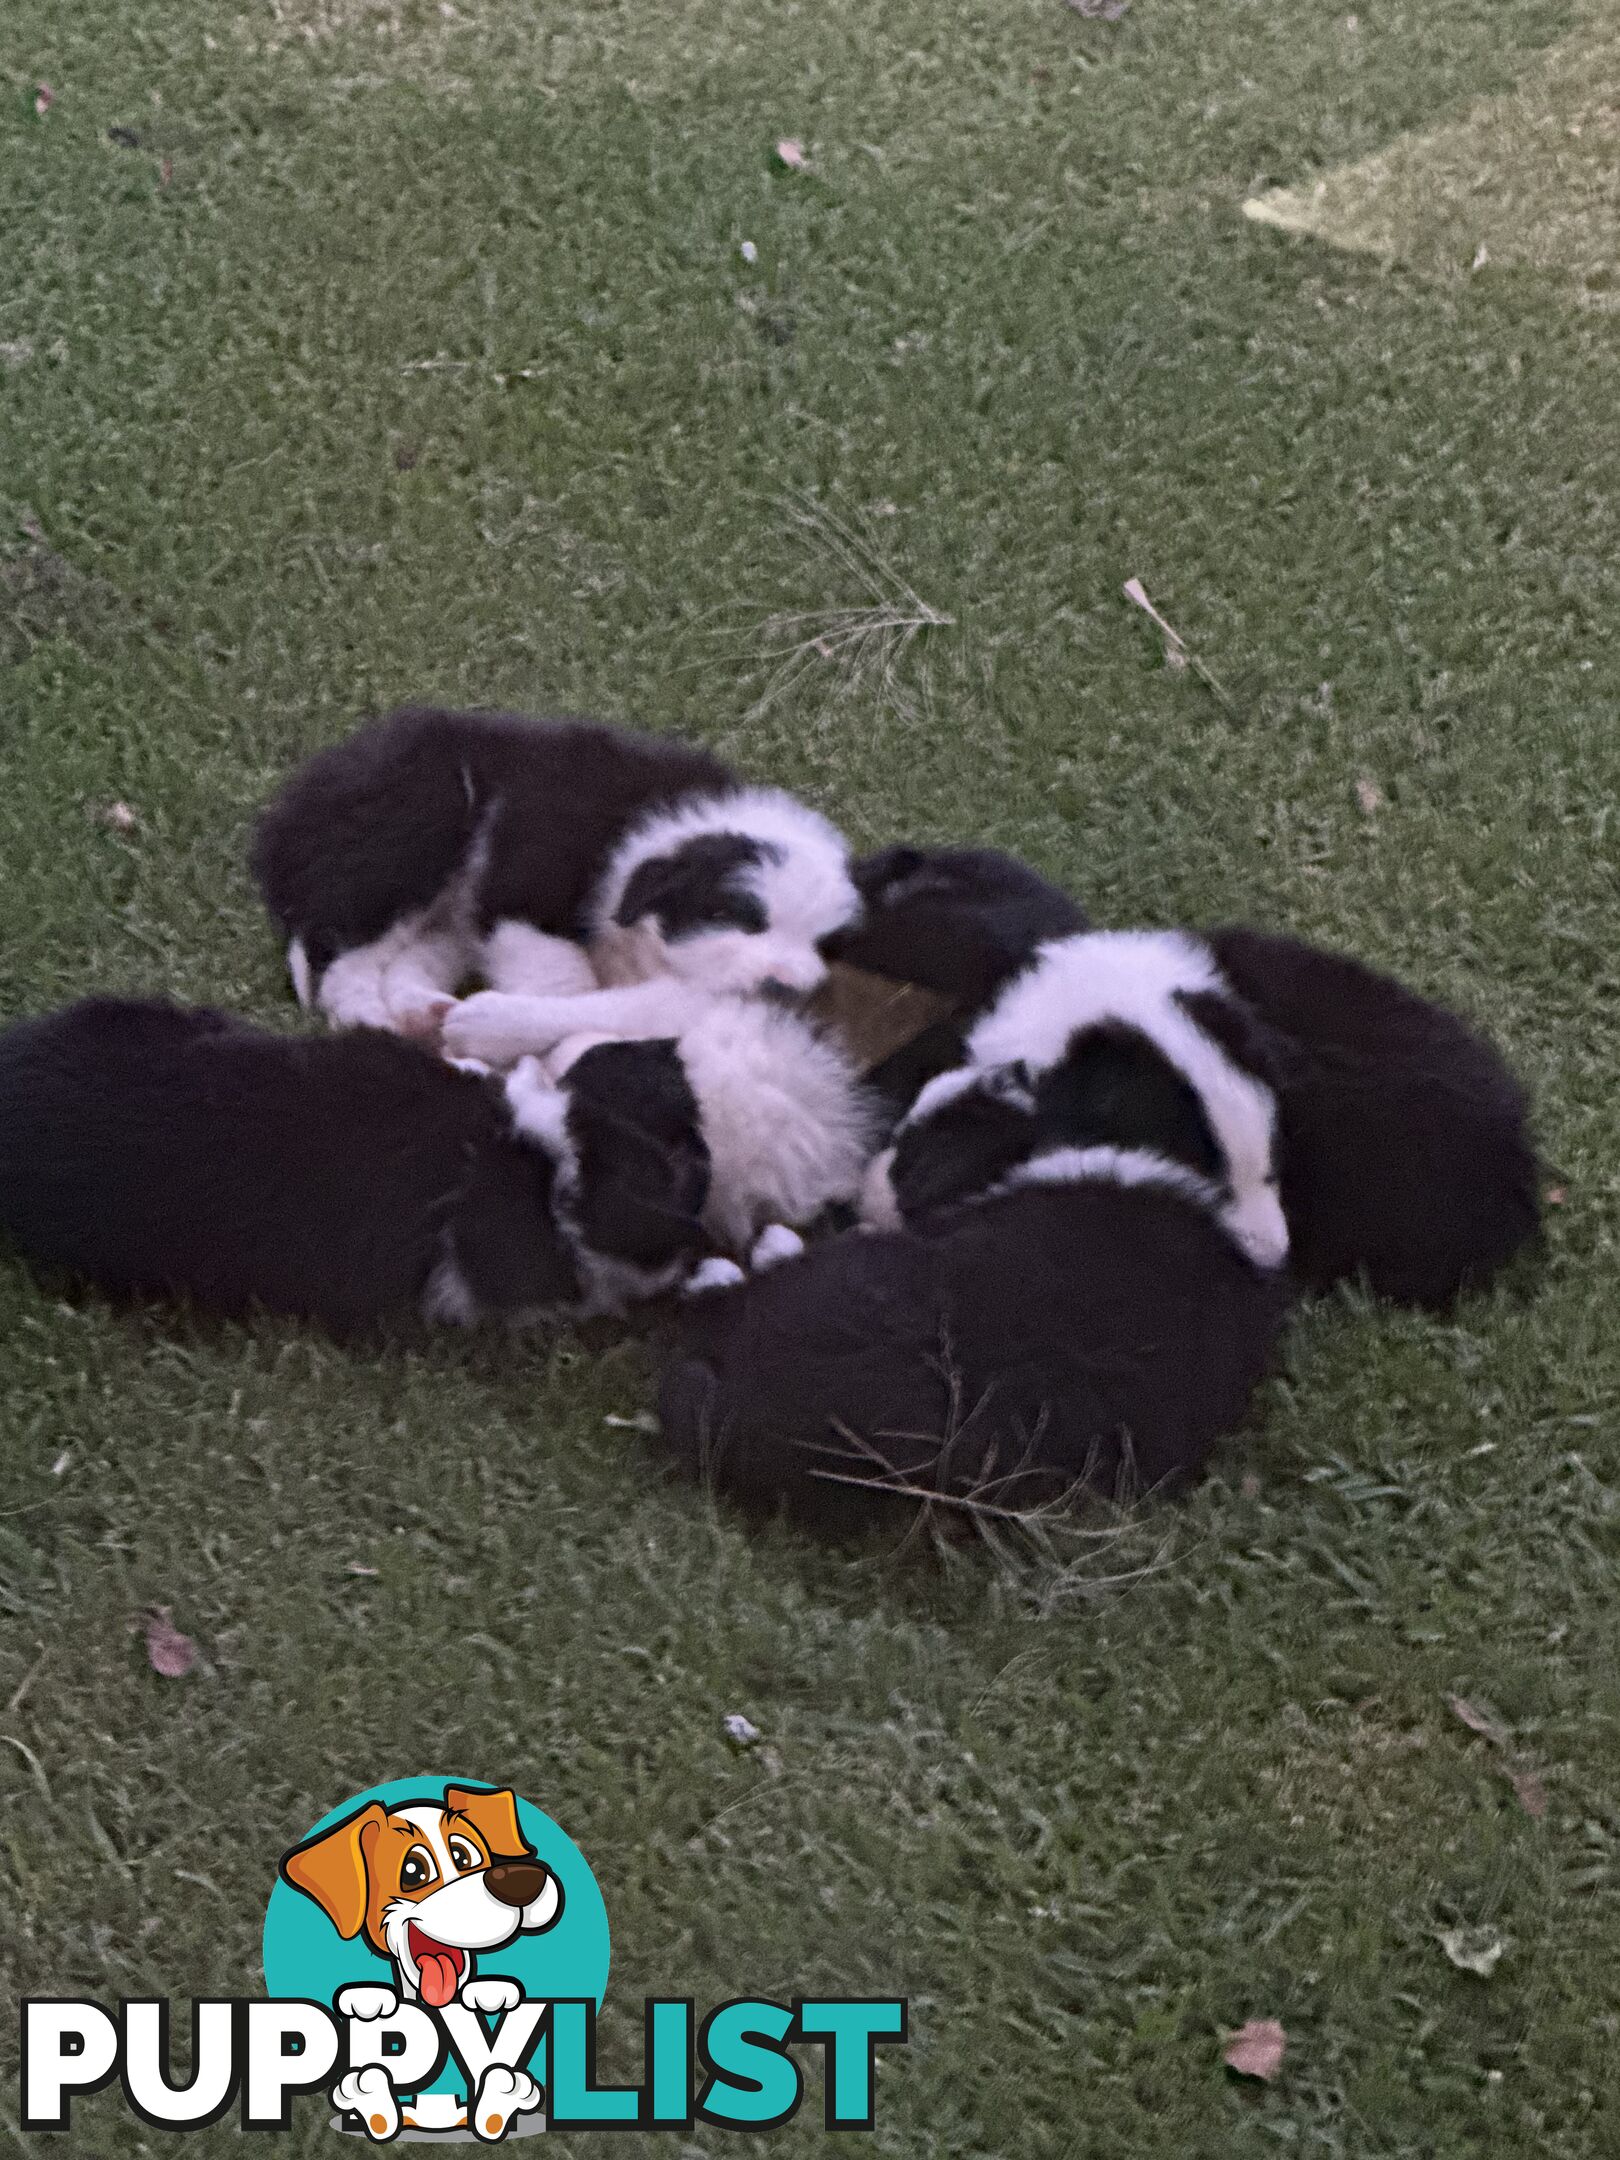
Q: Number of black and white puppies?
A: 5